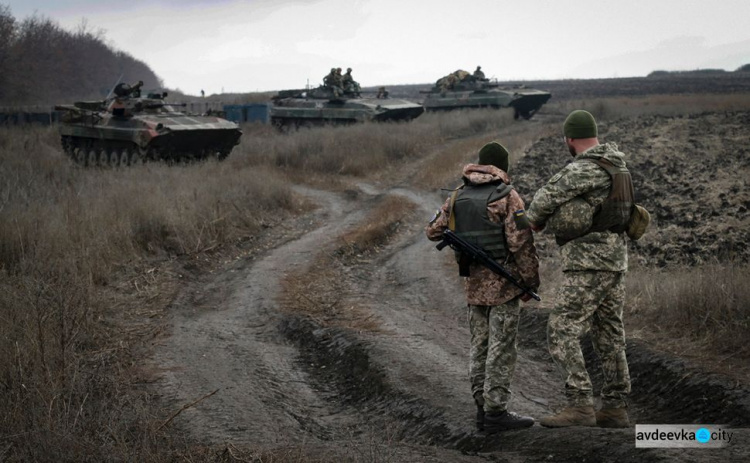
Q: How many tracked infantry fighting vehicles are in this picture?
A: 3